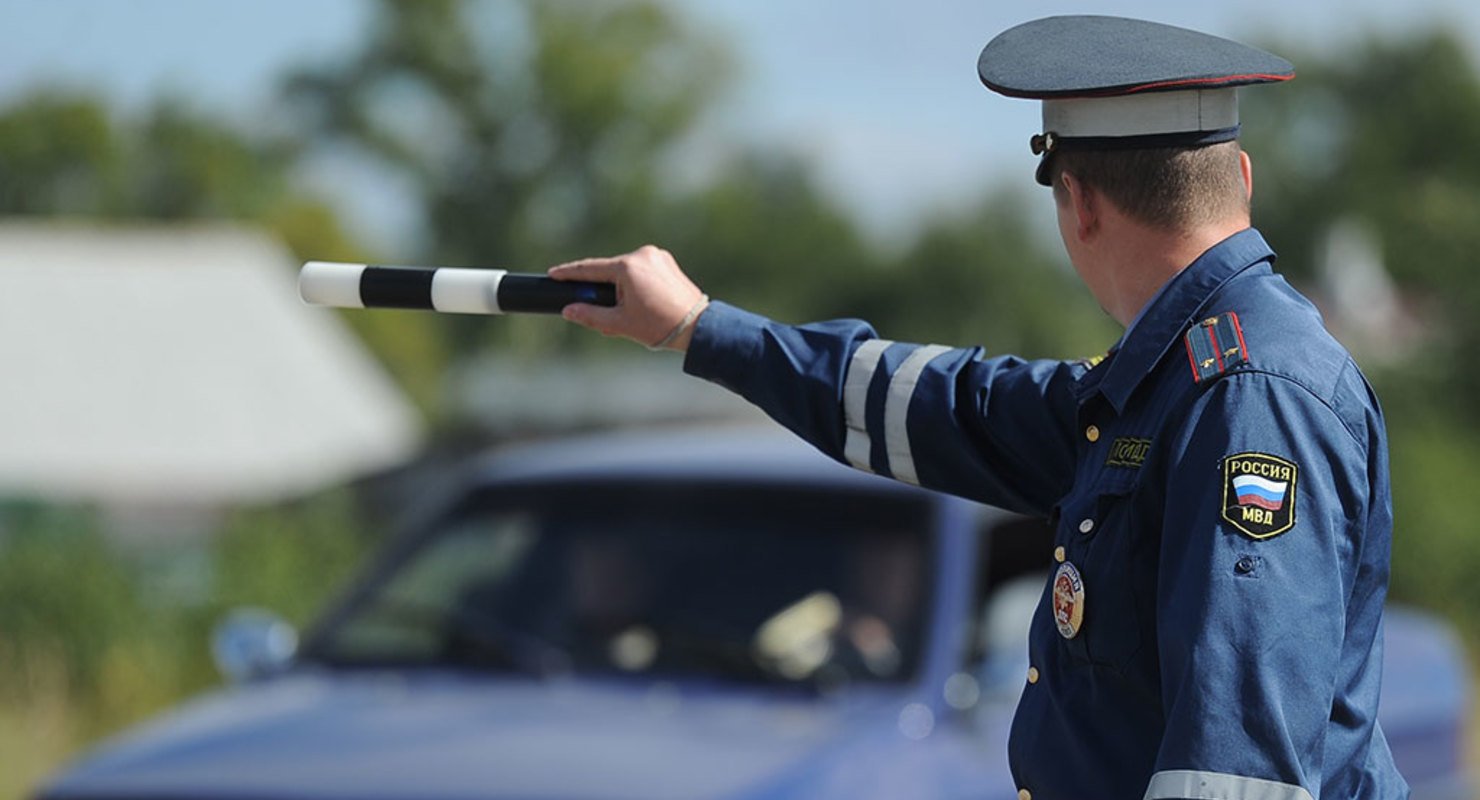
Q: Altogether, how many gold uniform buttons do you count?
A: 4